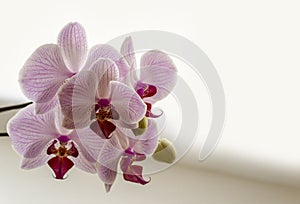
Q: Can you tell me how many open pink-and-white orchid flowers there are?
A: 5